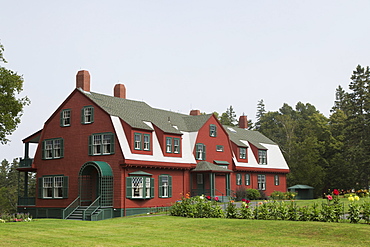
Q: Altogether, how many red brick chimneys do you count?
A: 4